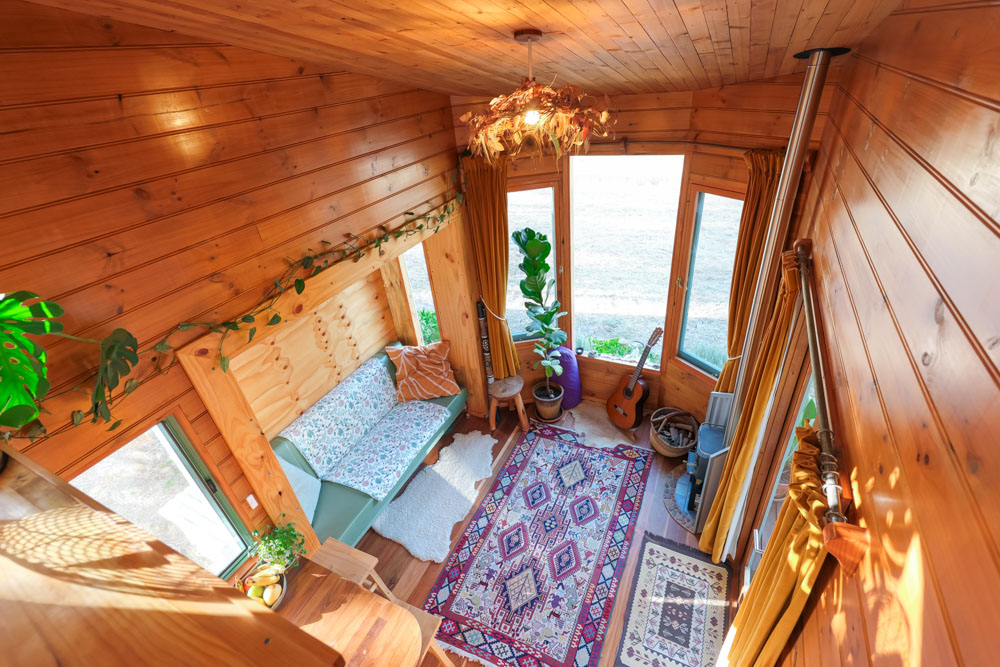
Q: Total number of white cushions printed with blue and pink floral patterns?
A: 2